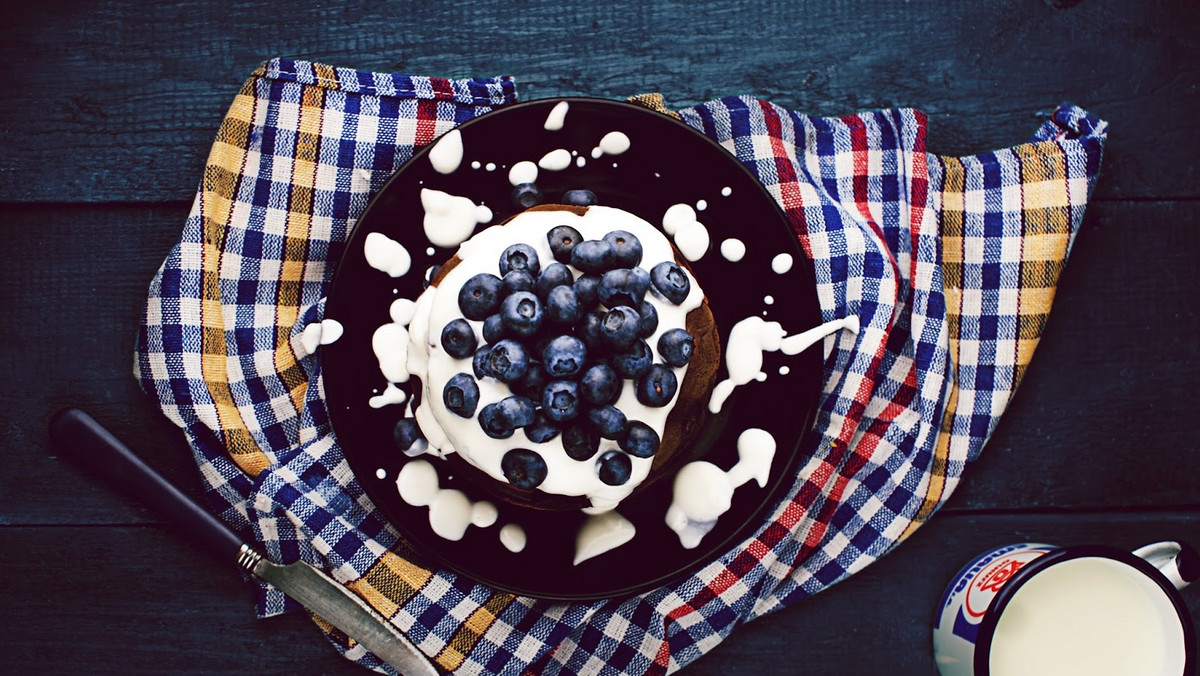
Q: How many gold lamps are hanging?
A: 0